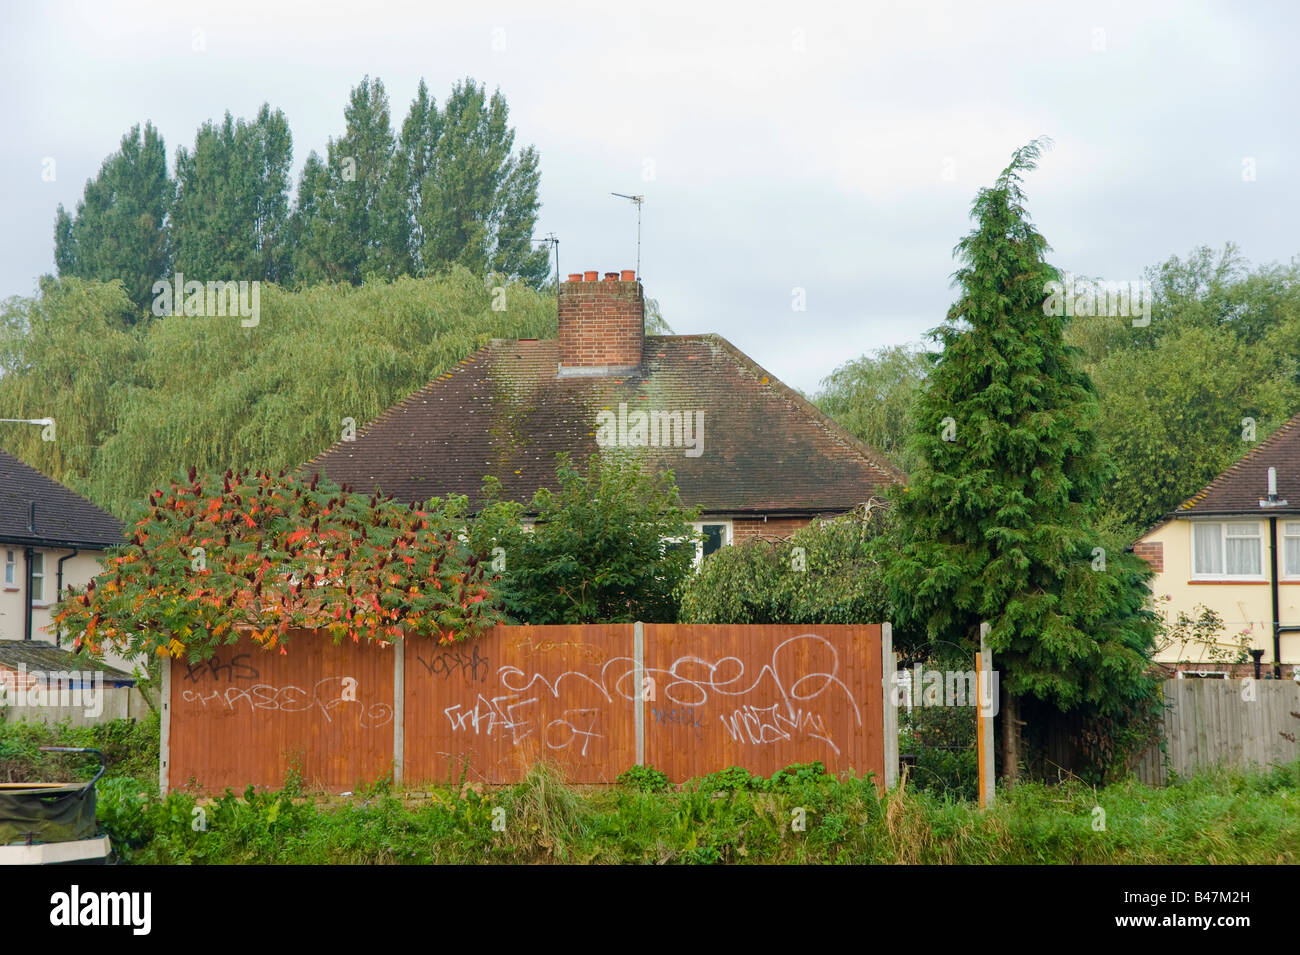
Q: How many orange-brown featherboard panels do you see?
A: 3